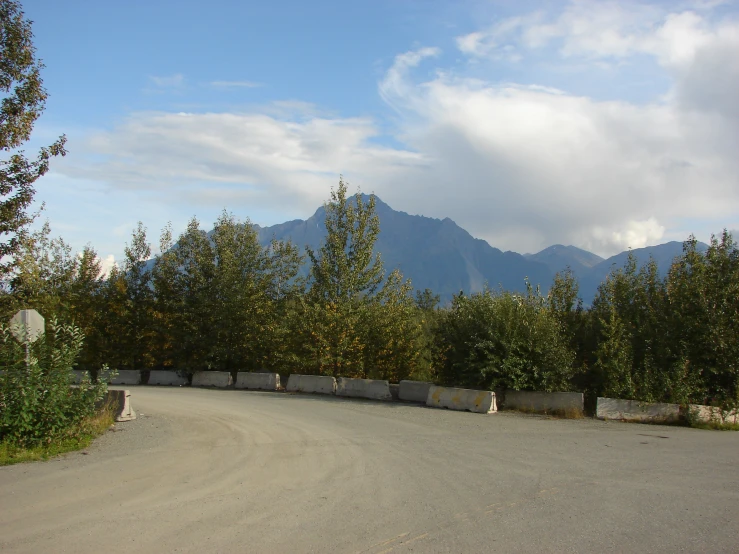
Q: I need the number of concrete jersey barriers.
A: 13